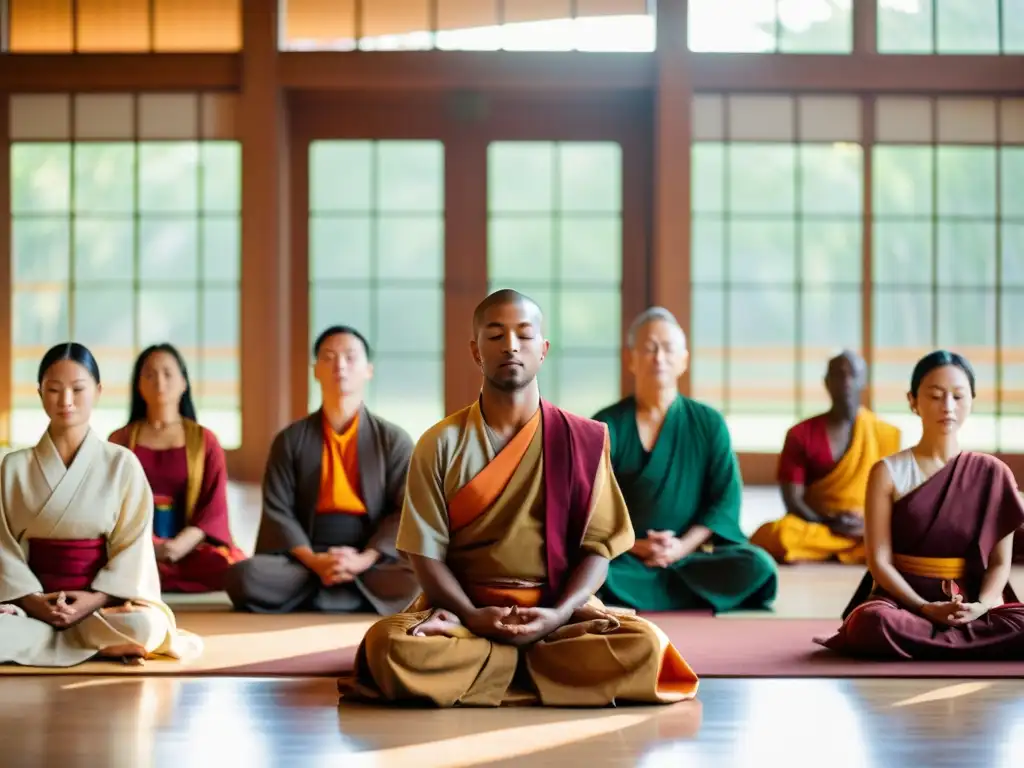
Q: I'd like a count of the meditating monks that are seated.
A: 7